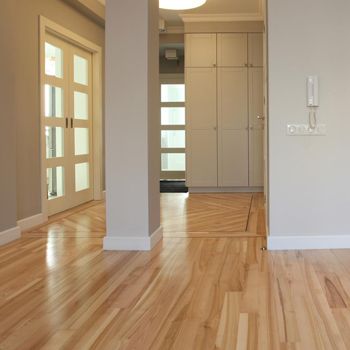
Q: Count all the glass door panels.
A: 12